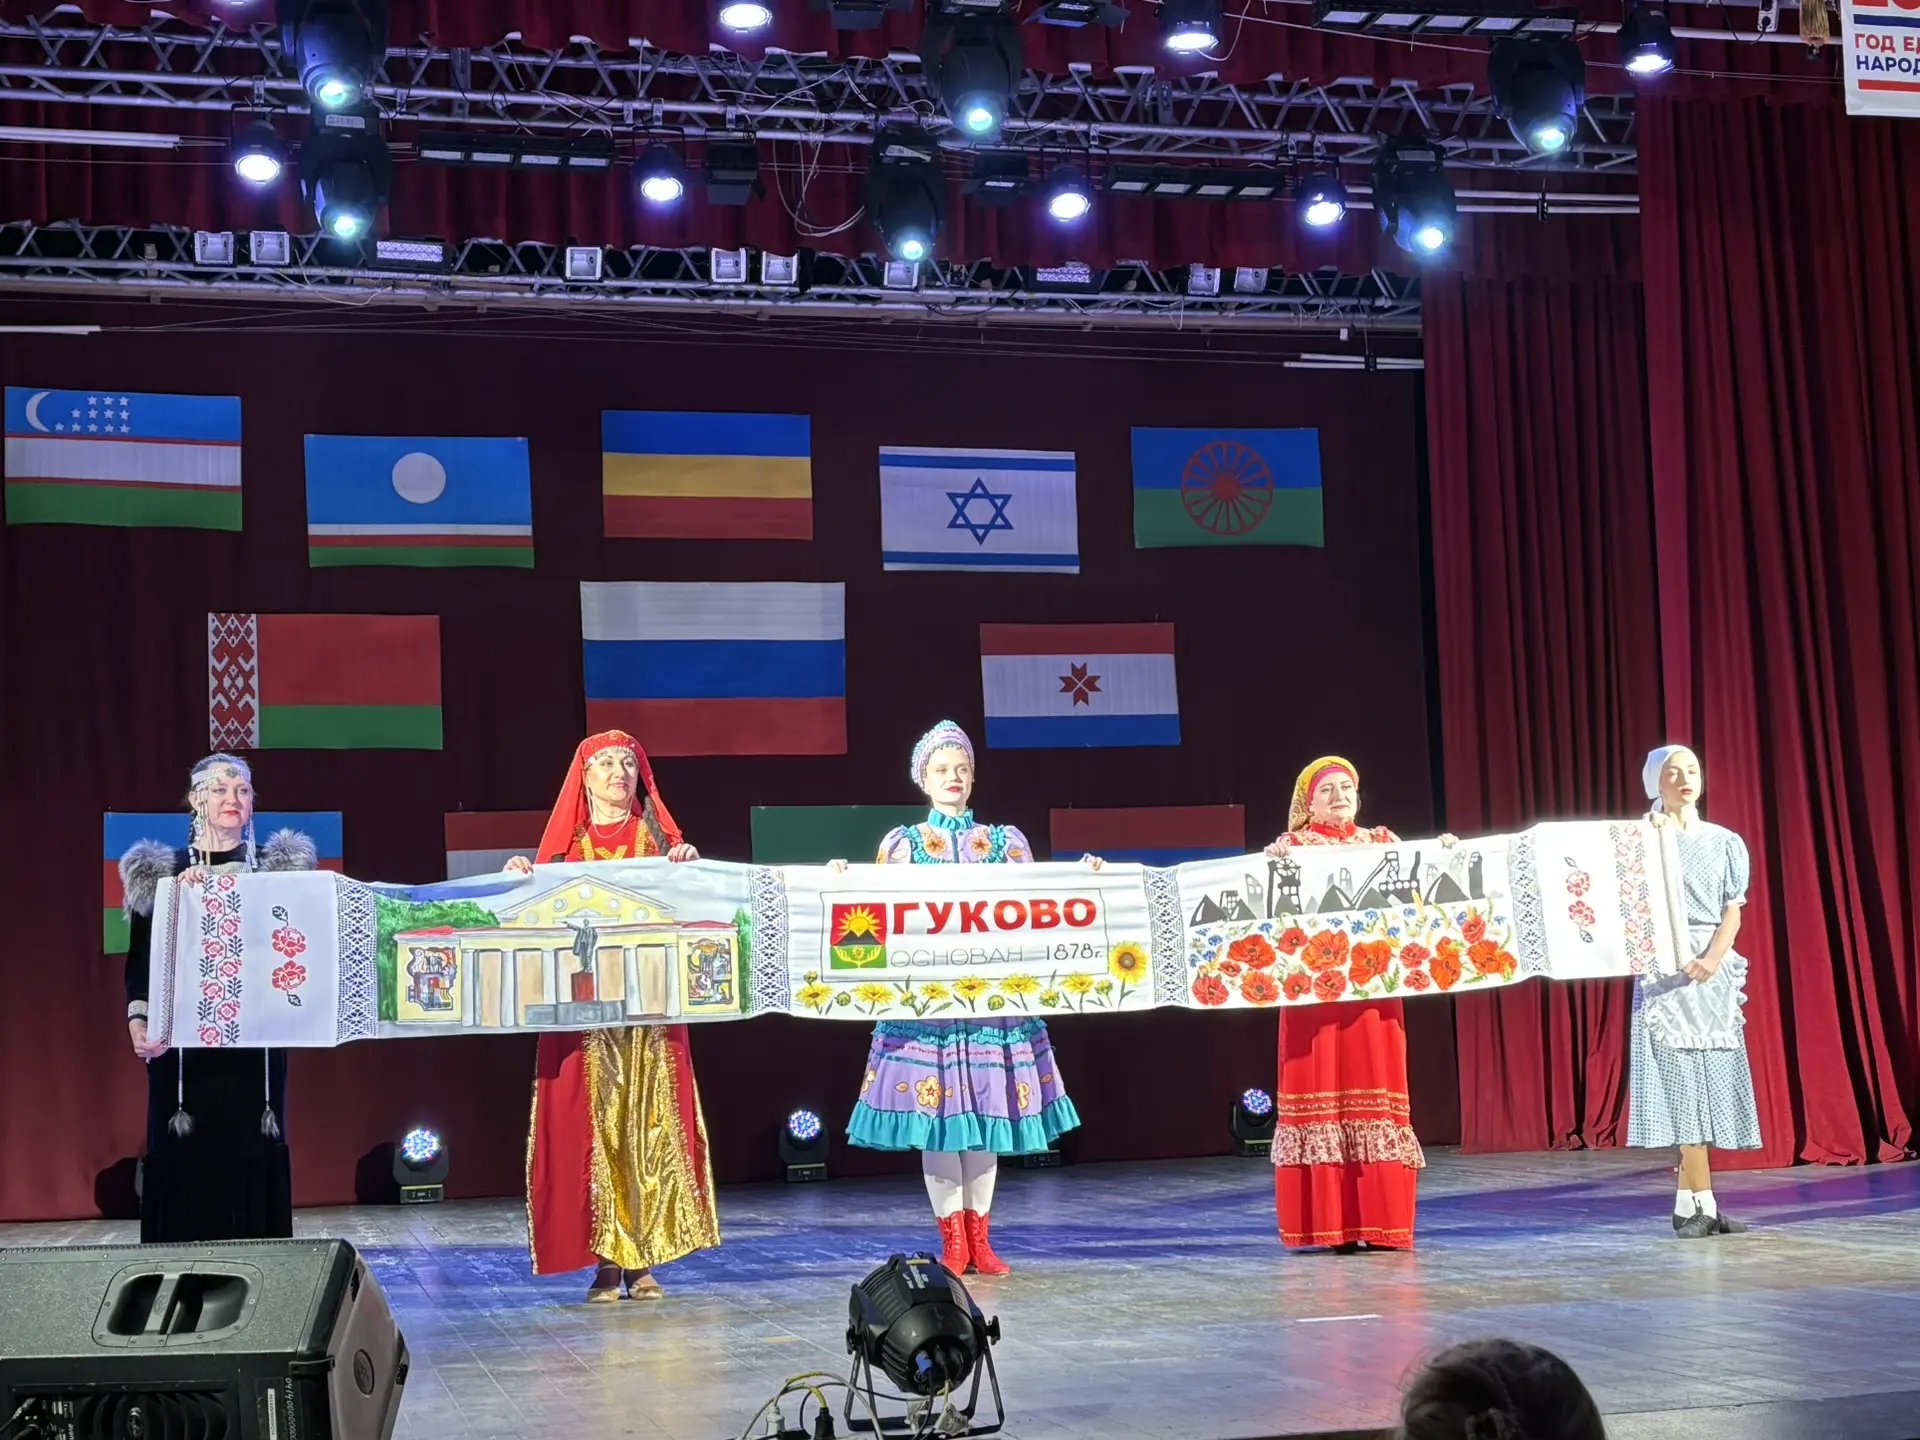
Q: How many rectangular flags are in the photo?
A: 12